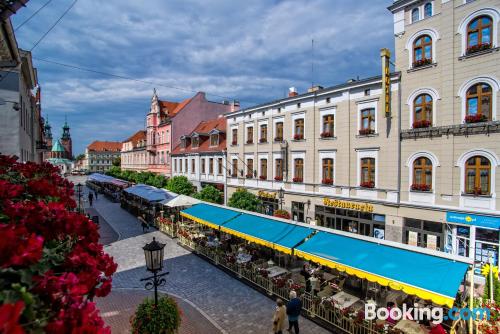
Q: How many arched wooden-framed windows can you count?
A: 6